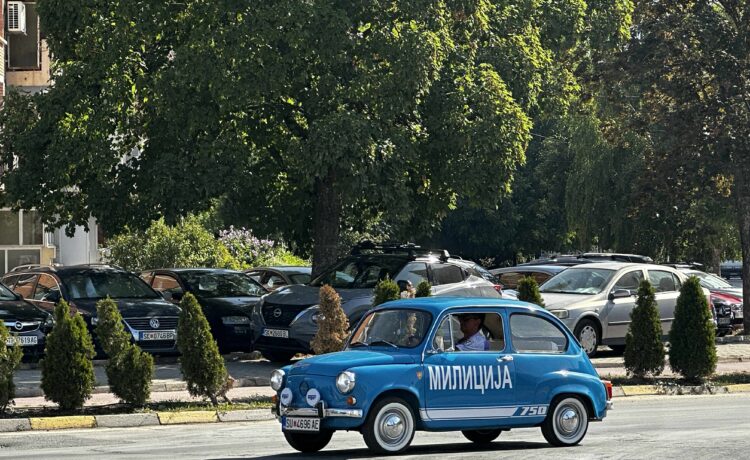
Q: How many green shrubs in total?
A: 9